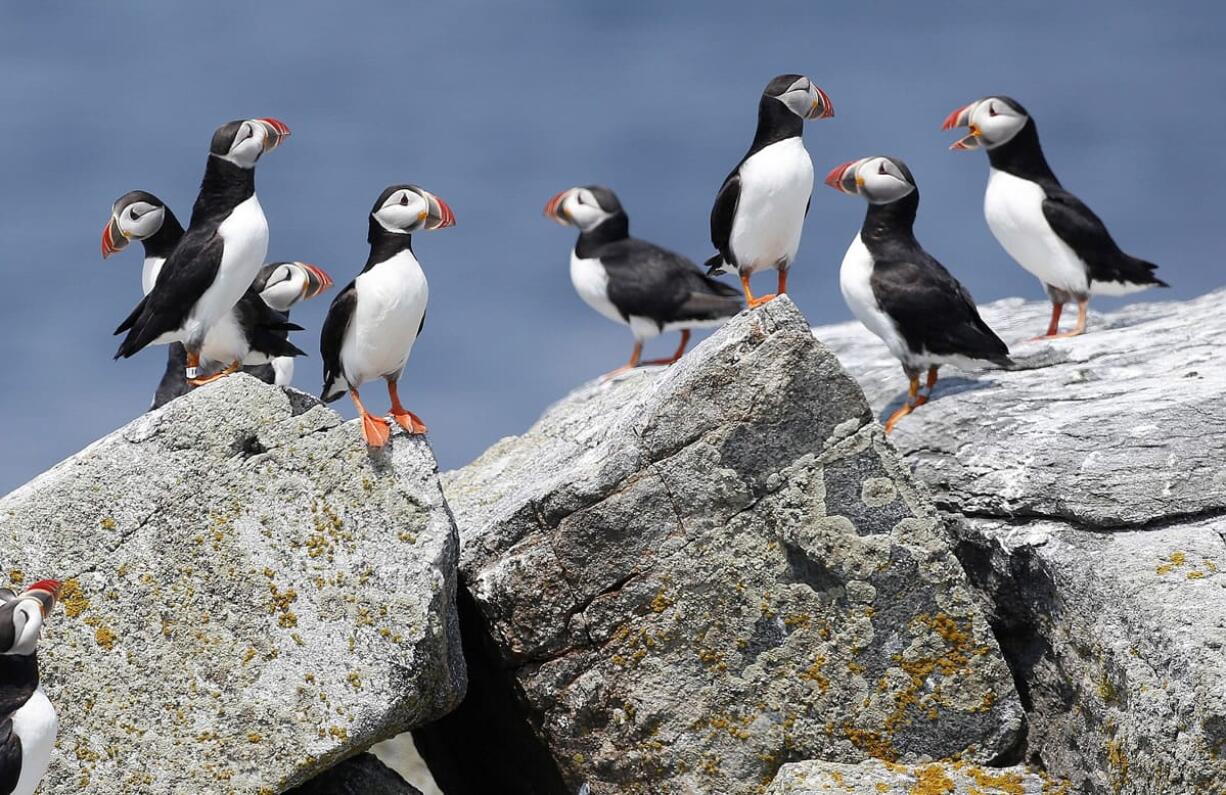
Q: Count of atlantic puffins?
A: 9